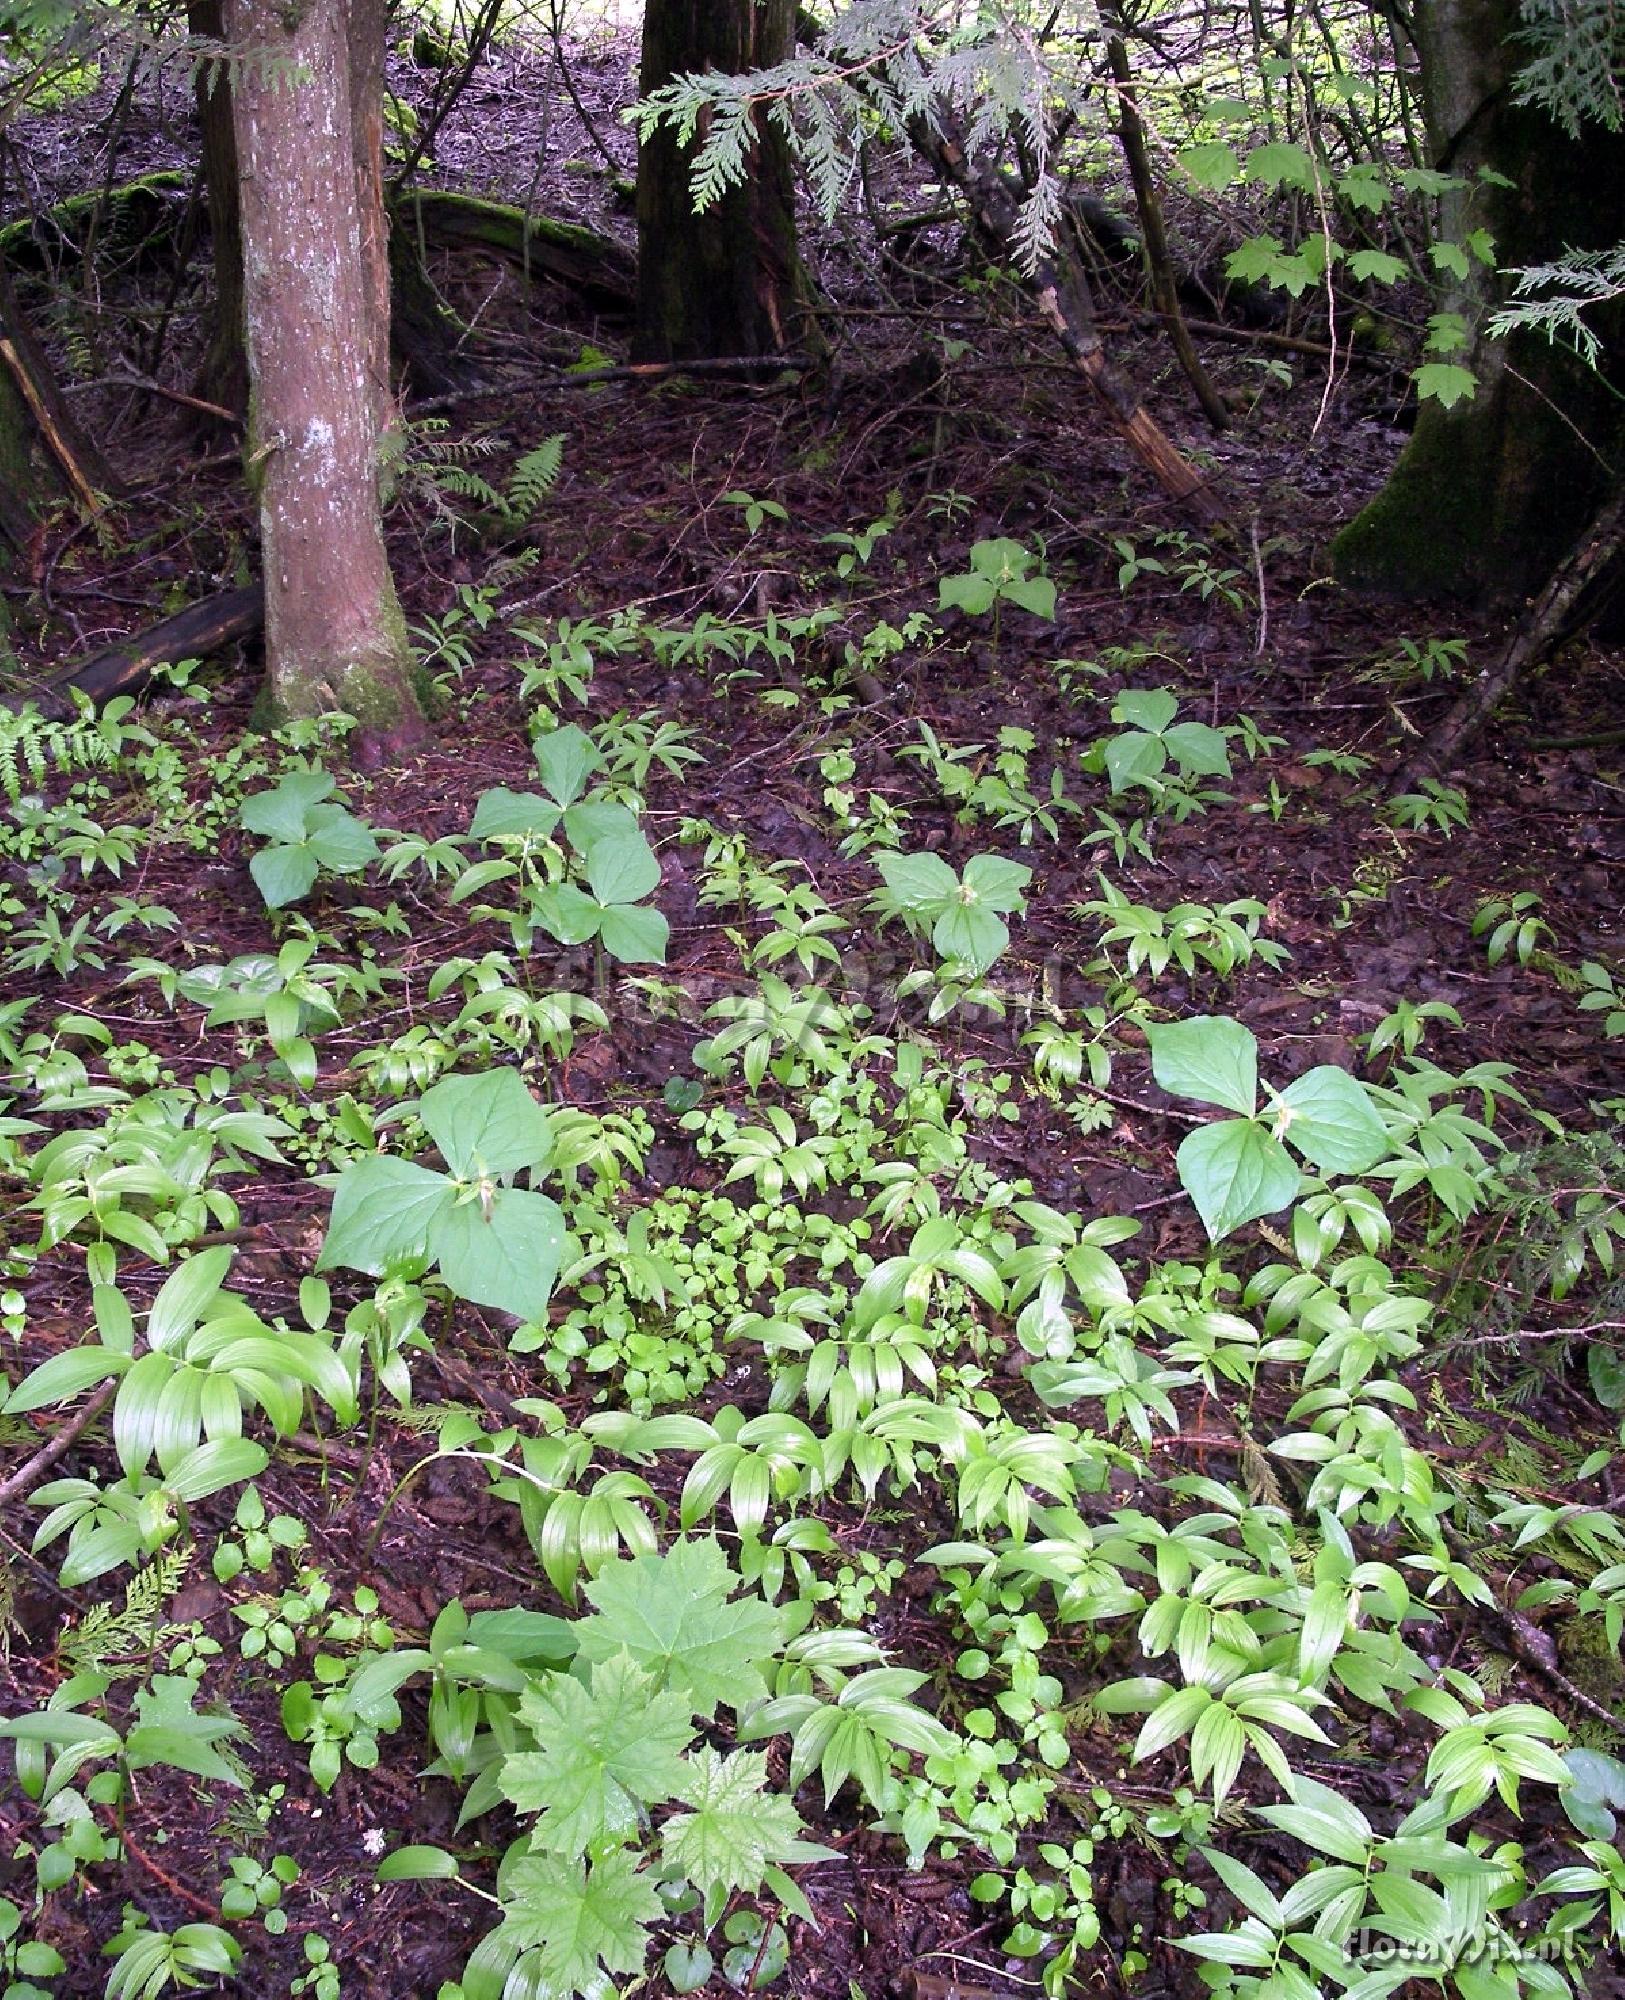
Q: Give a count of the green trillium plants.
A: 8